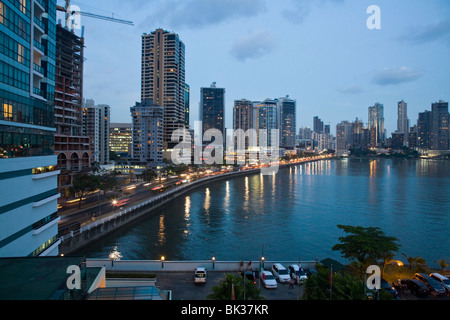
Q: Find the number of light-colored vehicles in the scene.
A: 5